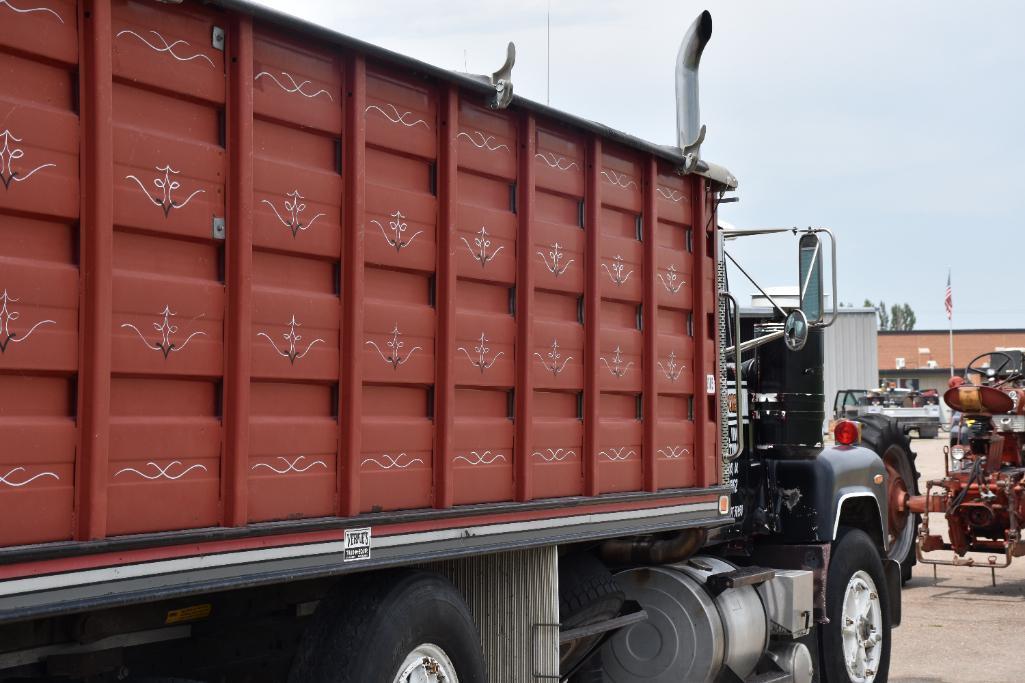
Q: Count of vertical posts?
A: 8